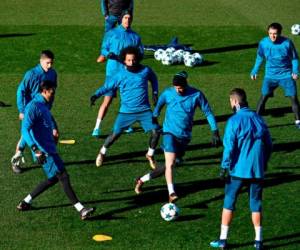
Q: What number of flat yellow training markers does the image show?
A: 2